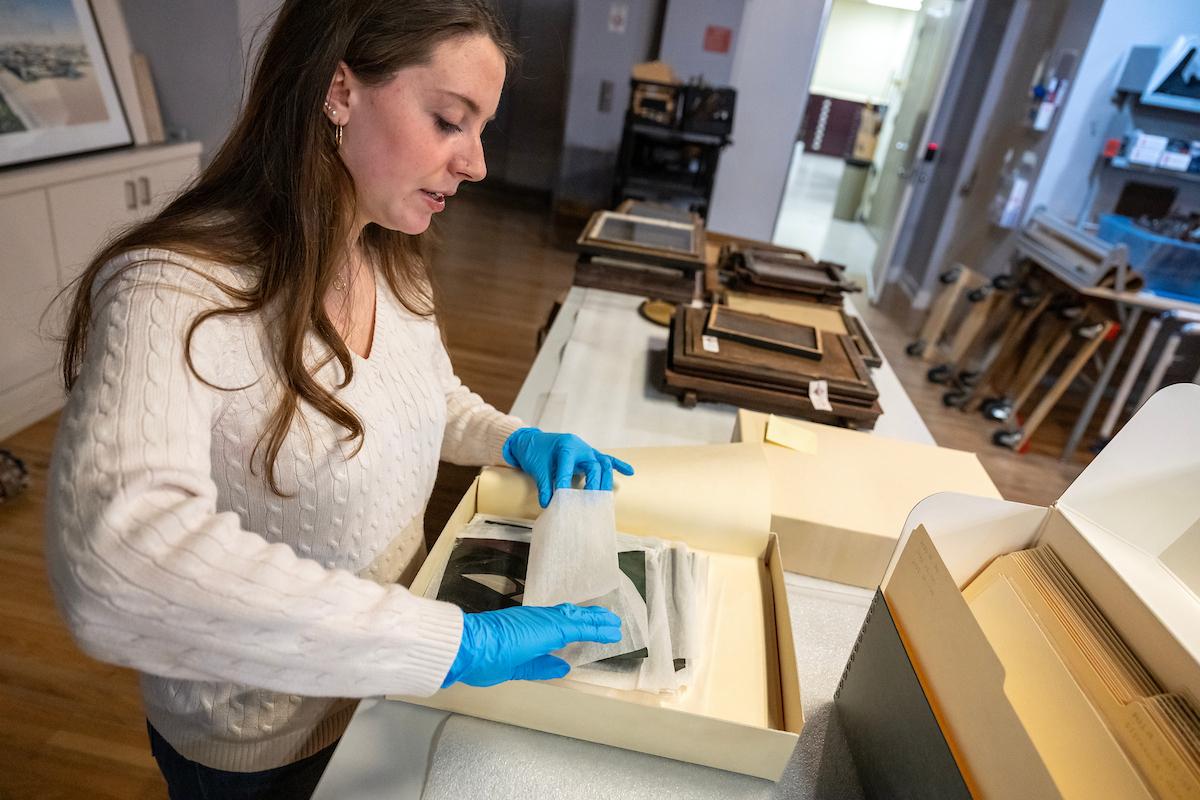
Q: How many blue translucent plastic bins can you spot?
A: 1